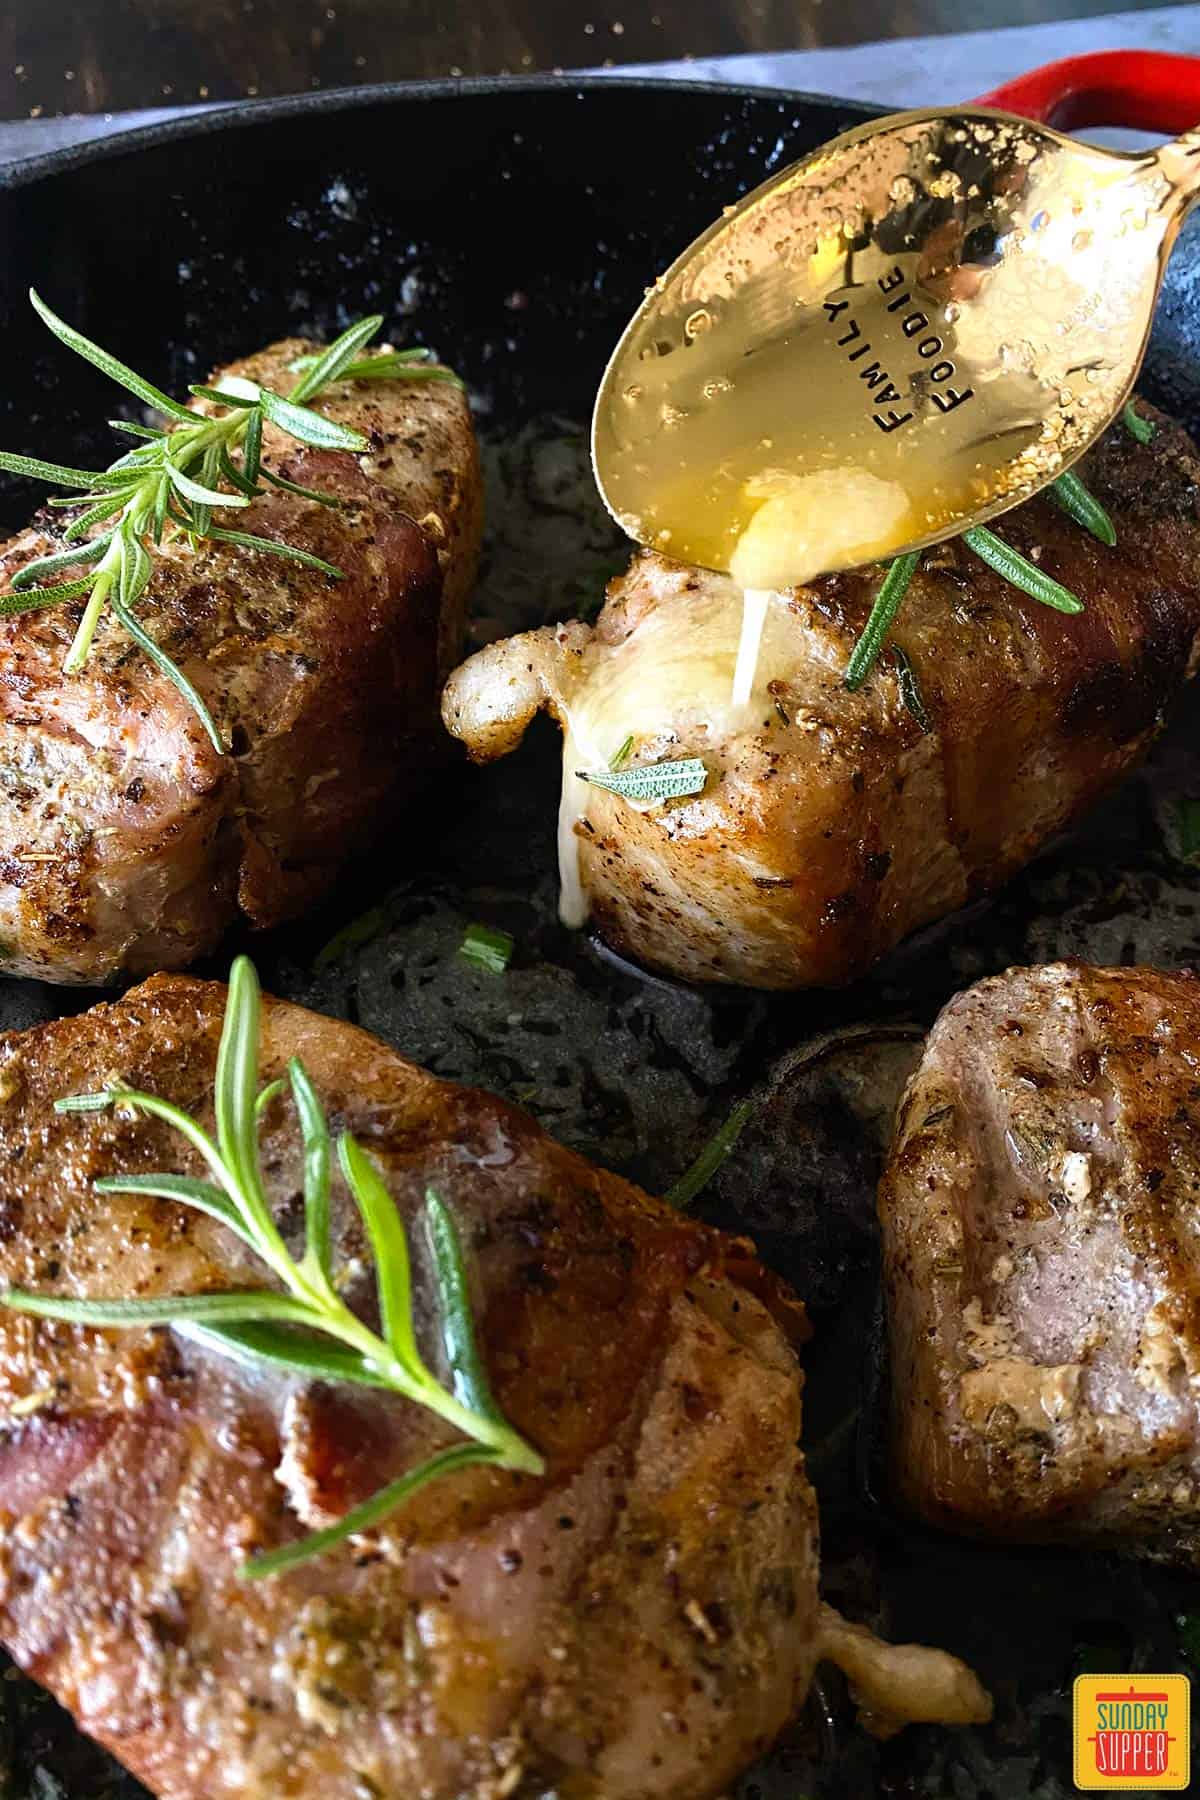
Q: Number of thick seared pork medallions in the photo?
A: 4